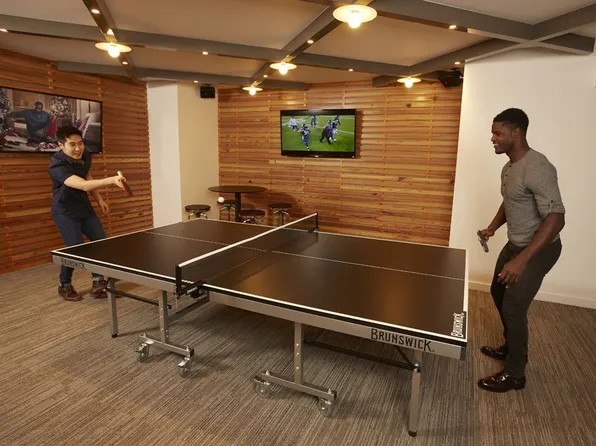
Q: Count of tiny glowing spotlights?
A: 10